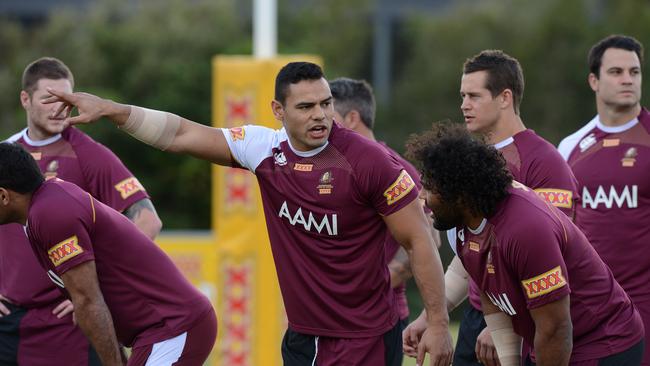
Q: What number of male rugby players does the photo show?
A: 7